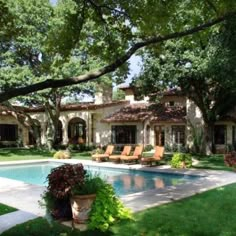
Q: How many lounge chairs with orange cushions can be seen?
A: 4